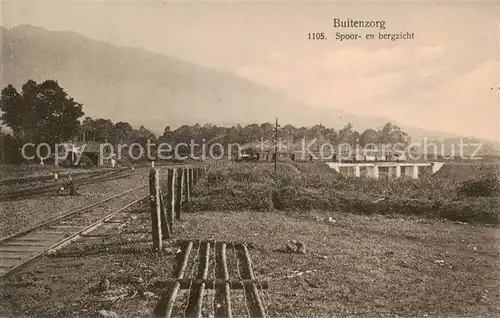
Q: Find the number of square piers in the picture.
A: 4